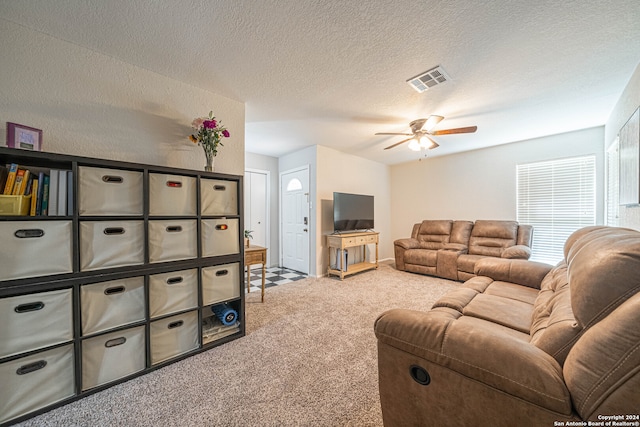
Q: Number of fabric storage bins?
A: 14